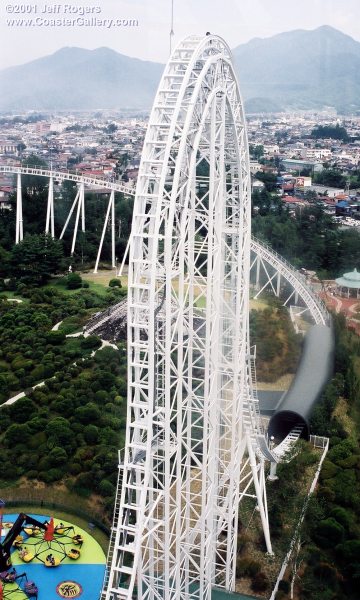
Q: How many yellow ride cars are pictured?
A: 7